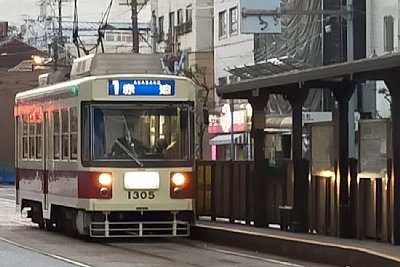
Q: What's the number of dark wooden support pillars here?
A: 4